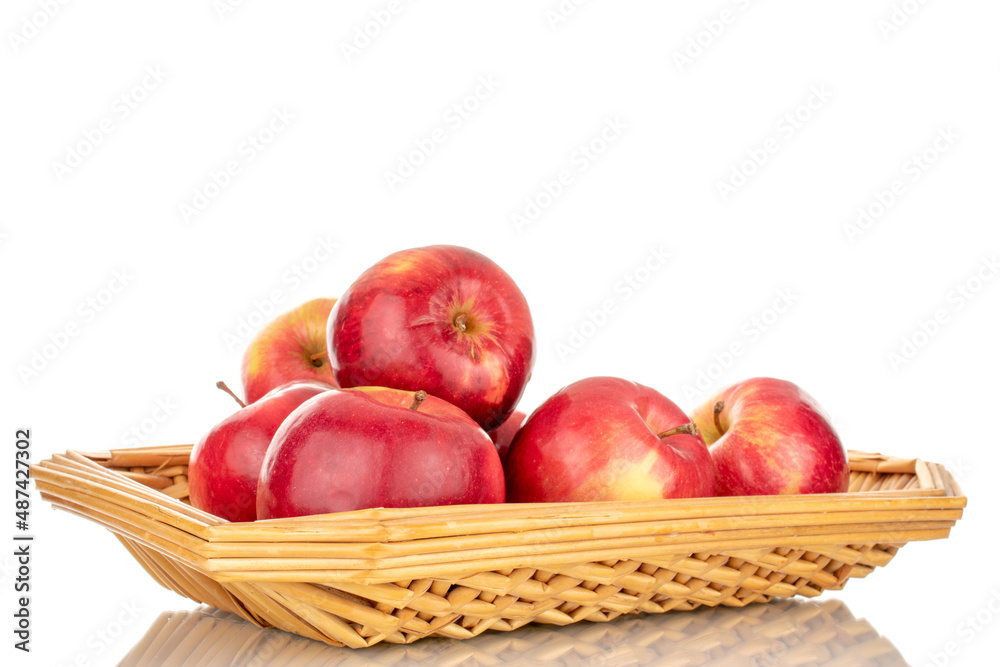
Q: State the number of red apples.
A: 7